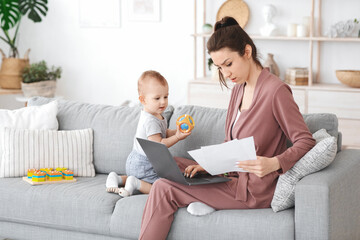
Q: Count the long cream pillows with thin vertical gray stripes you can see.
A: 1